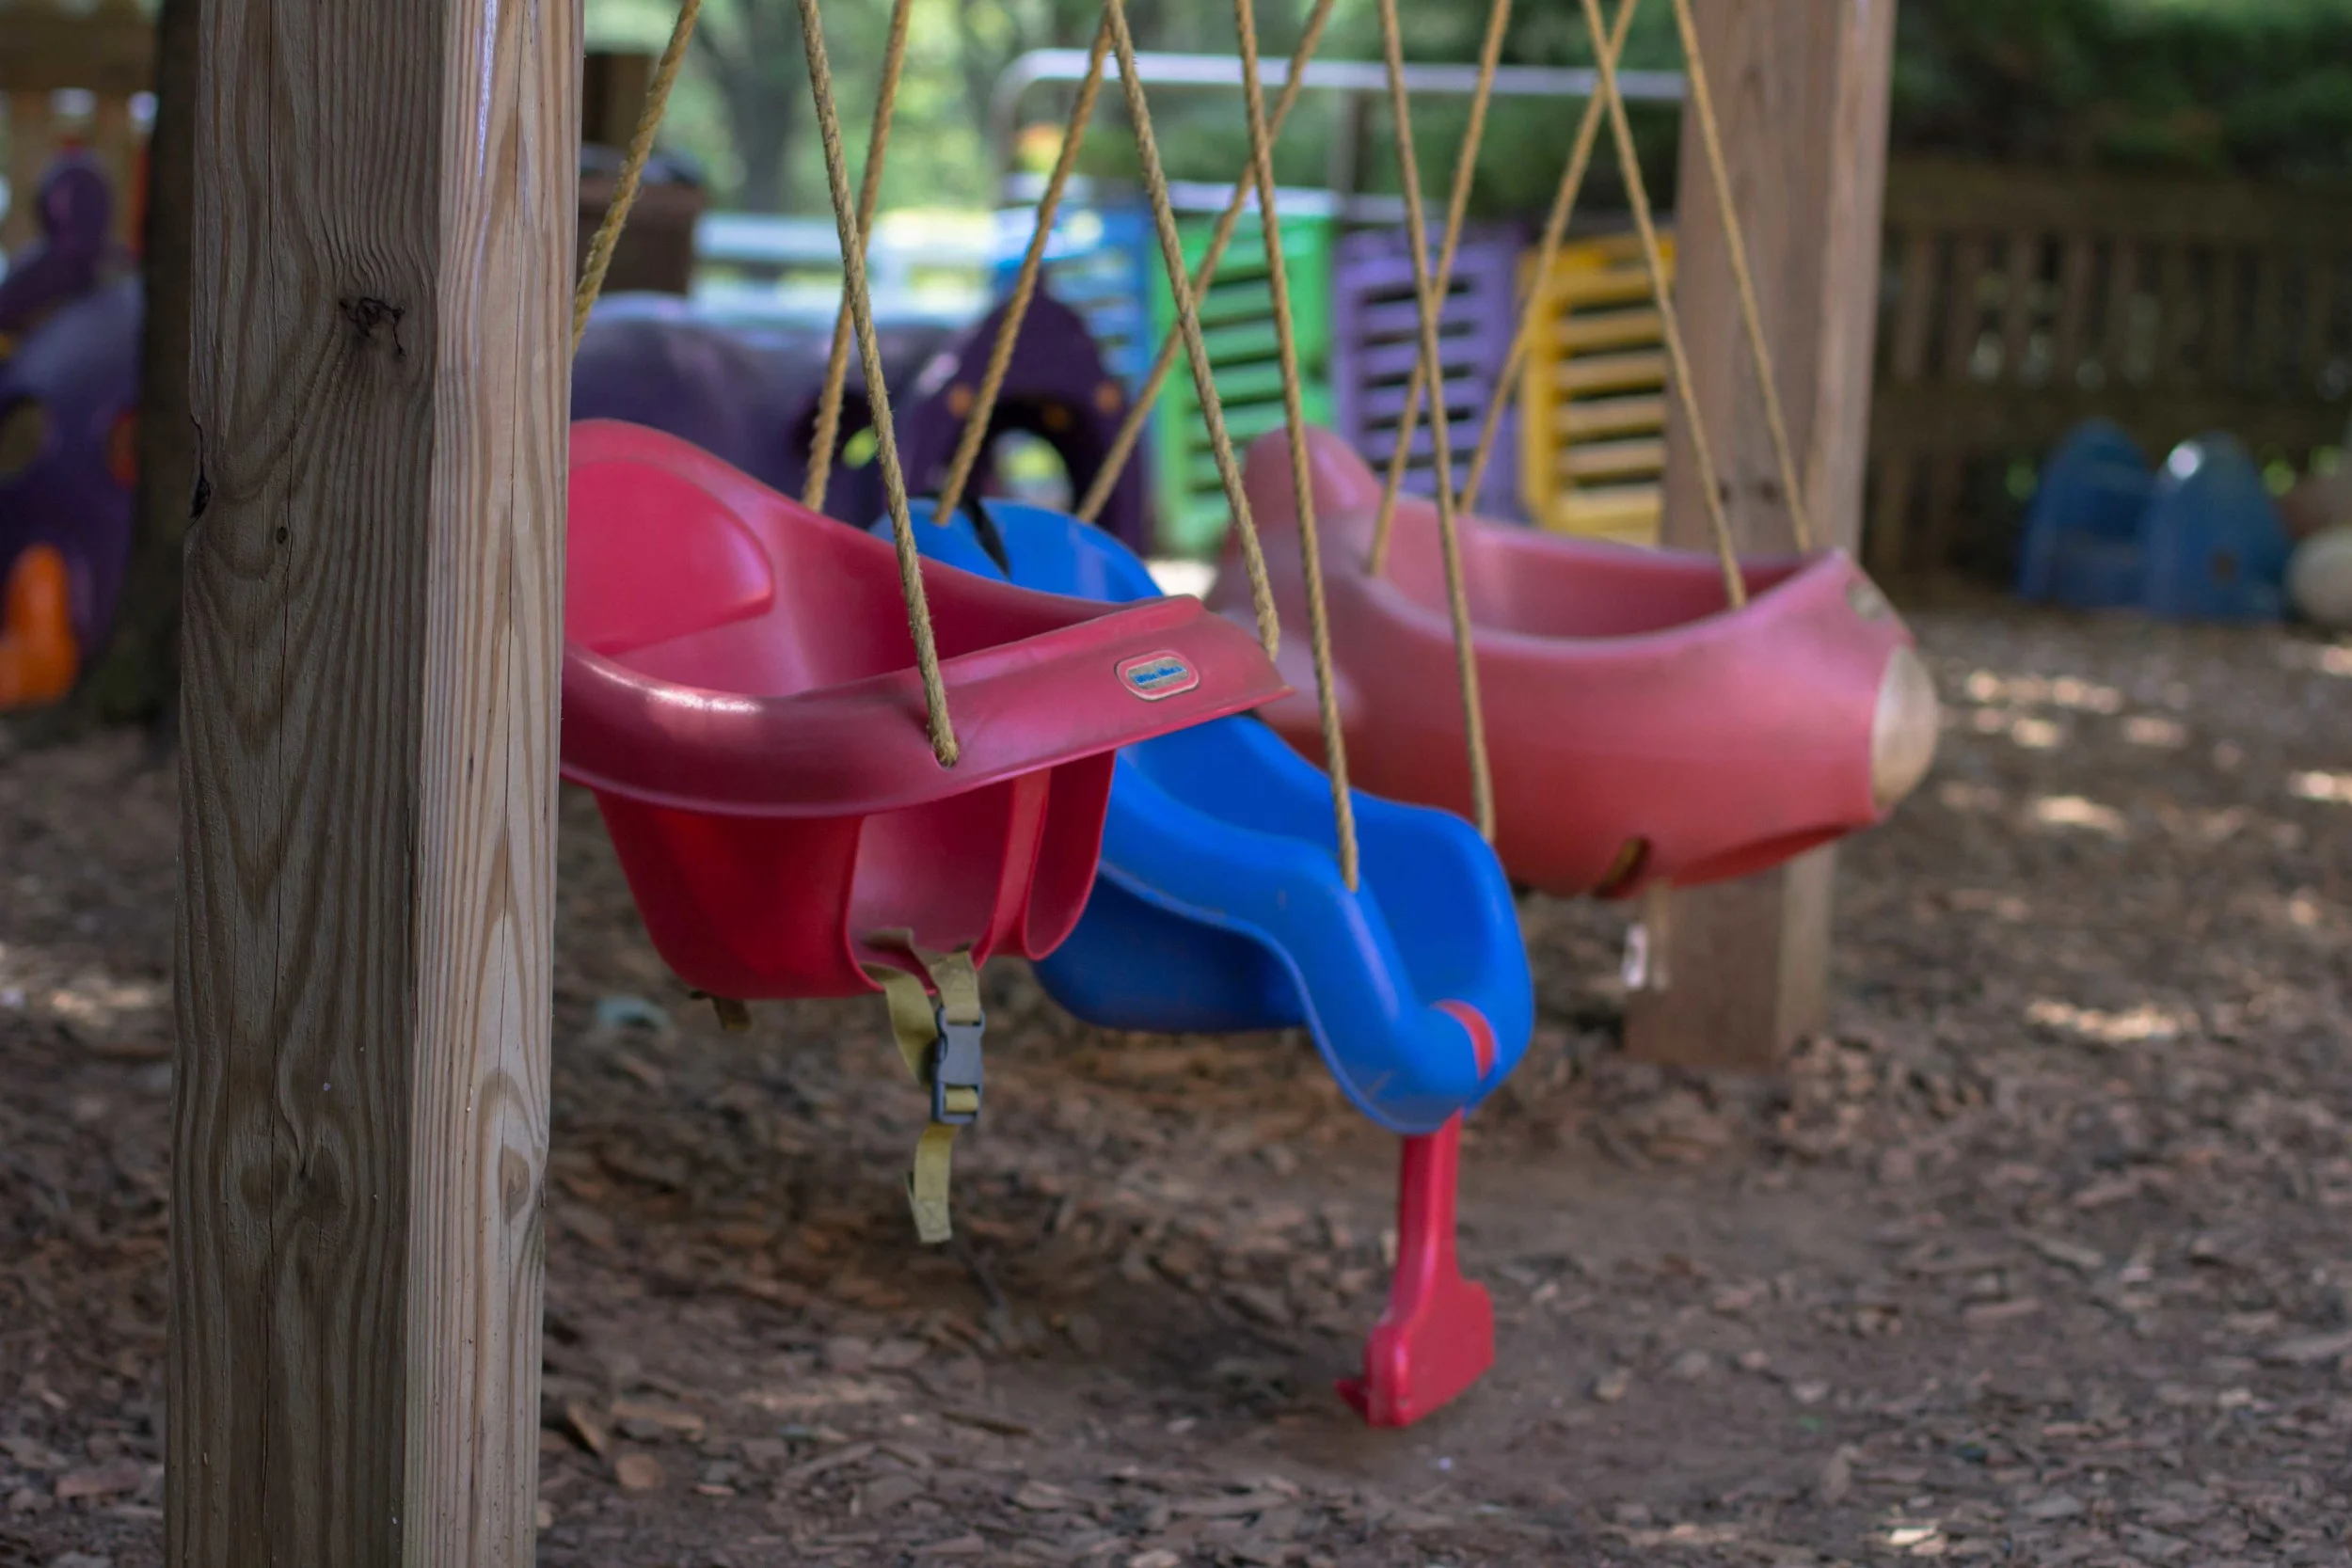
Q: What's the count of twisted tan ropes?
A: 12